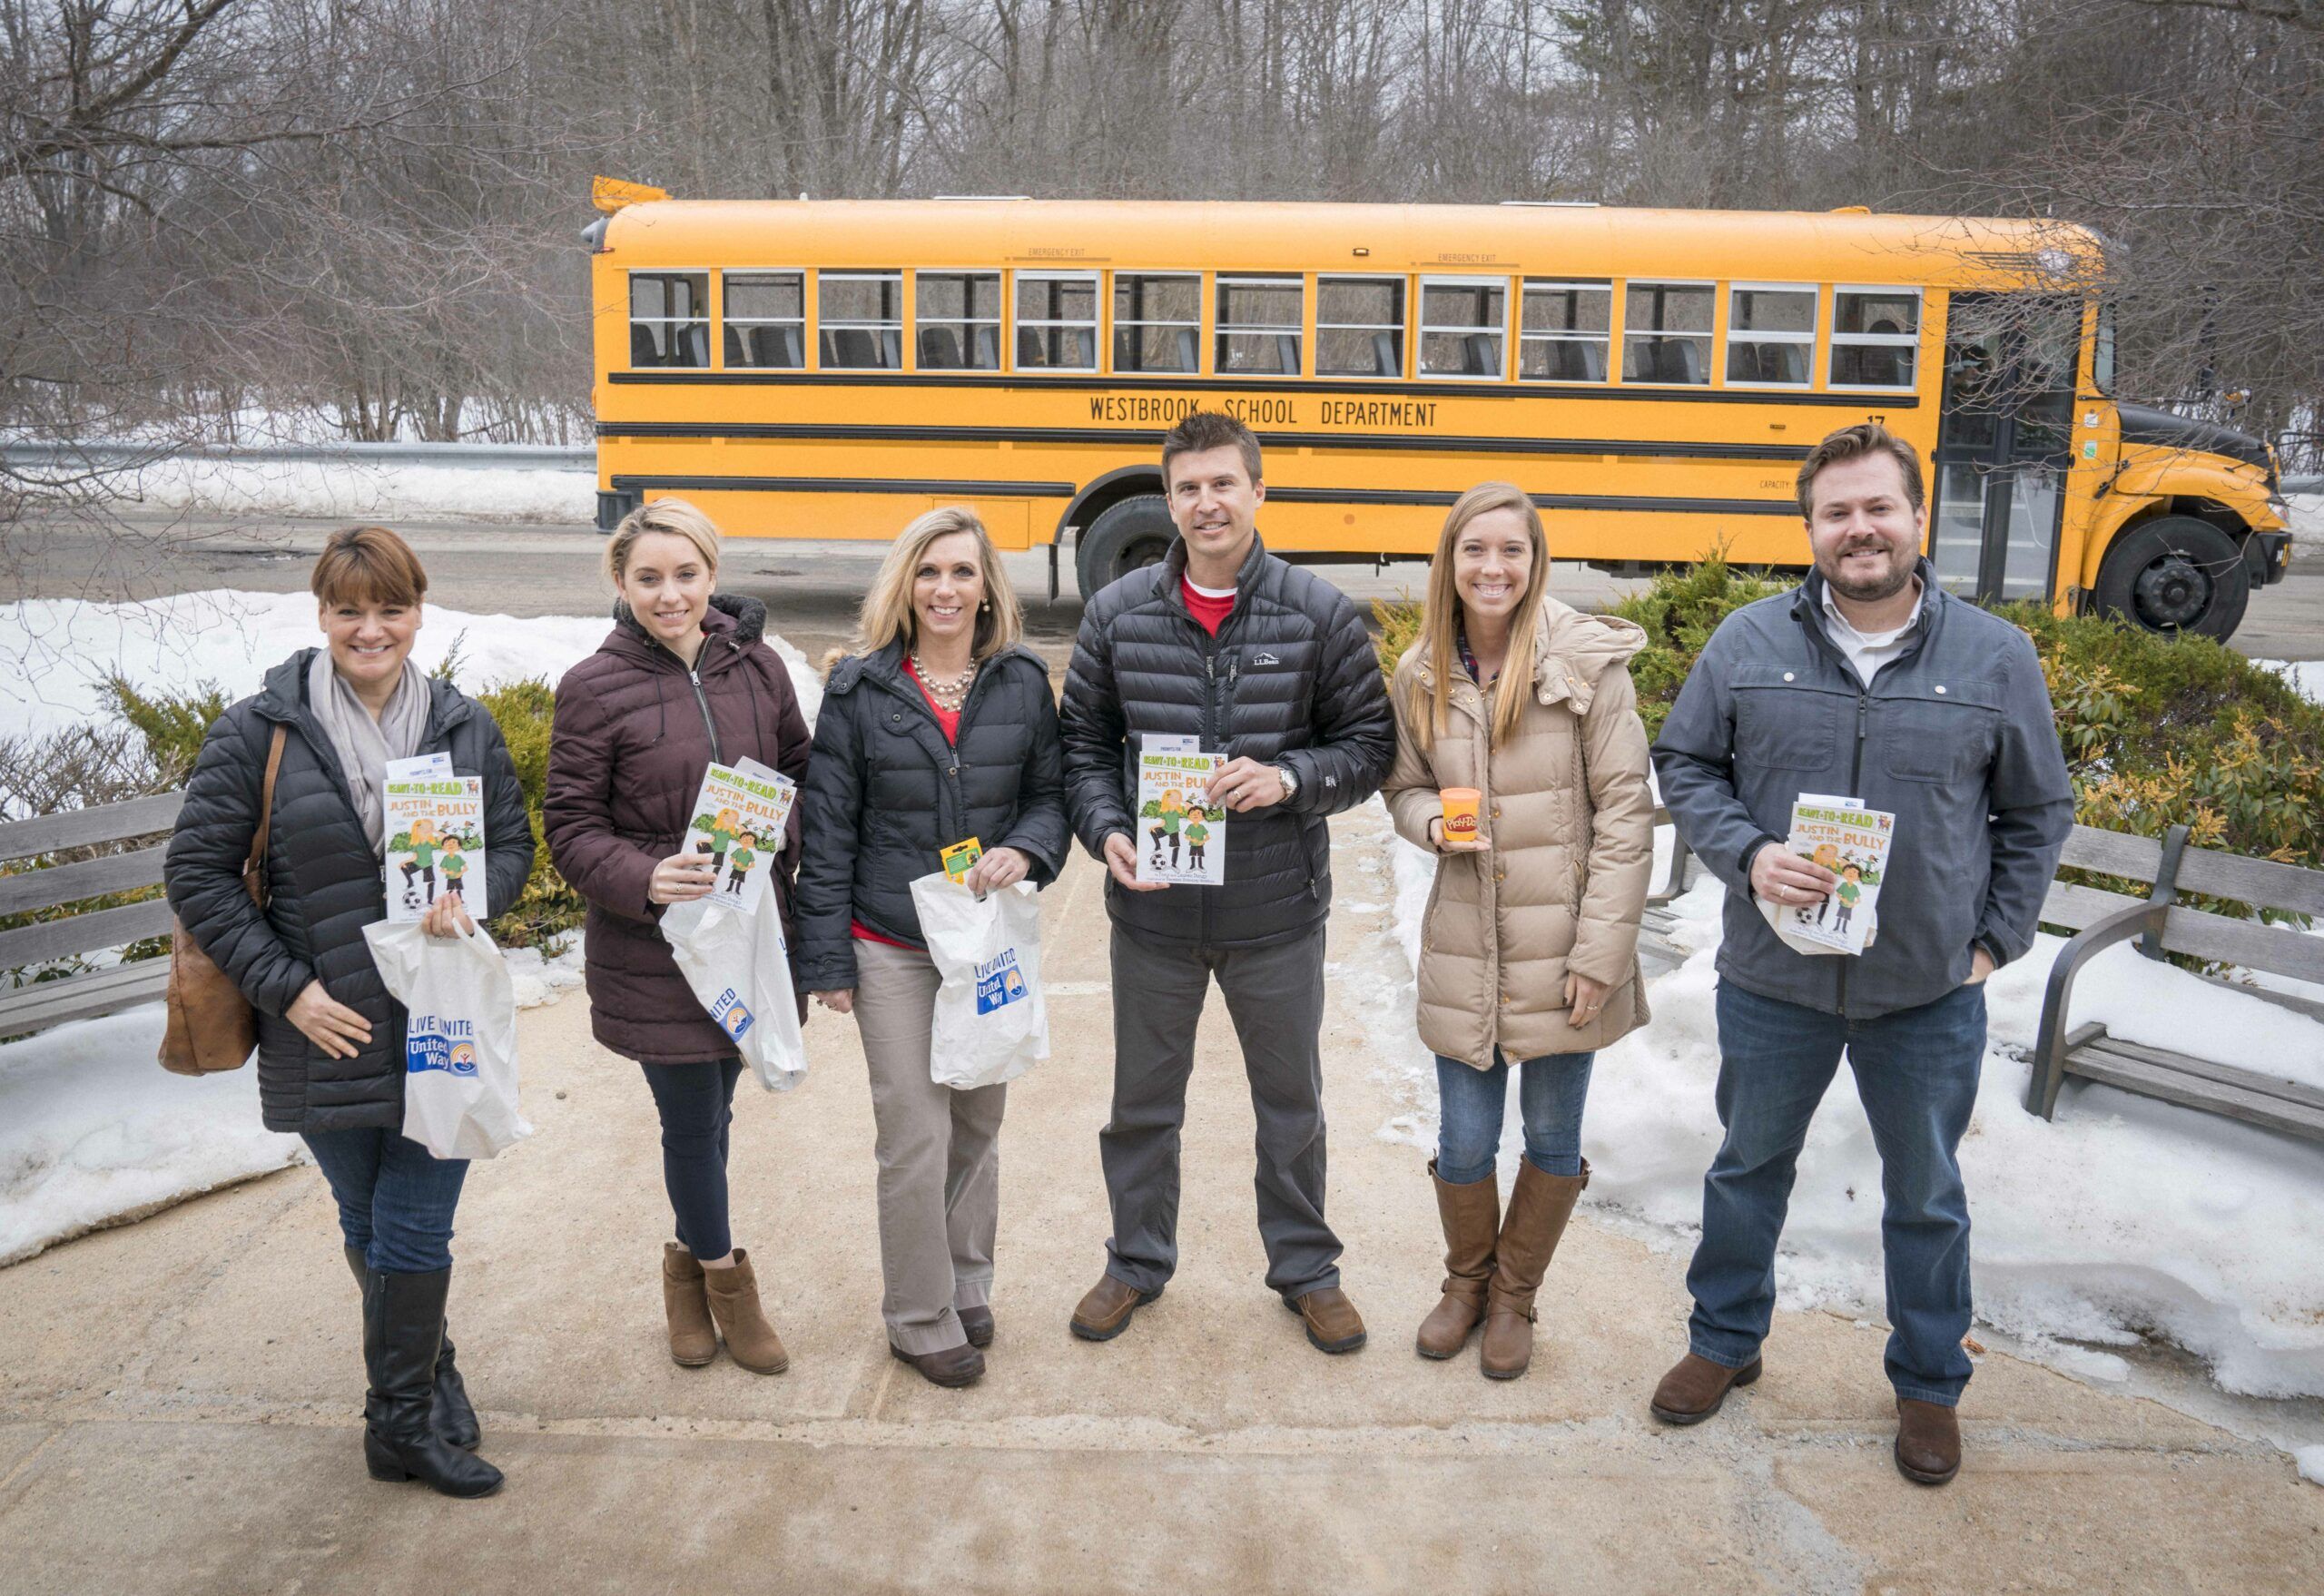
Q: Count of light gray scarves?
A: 1